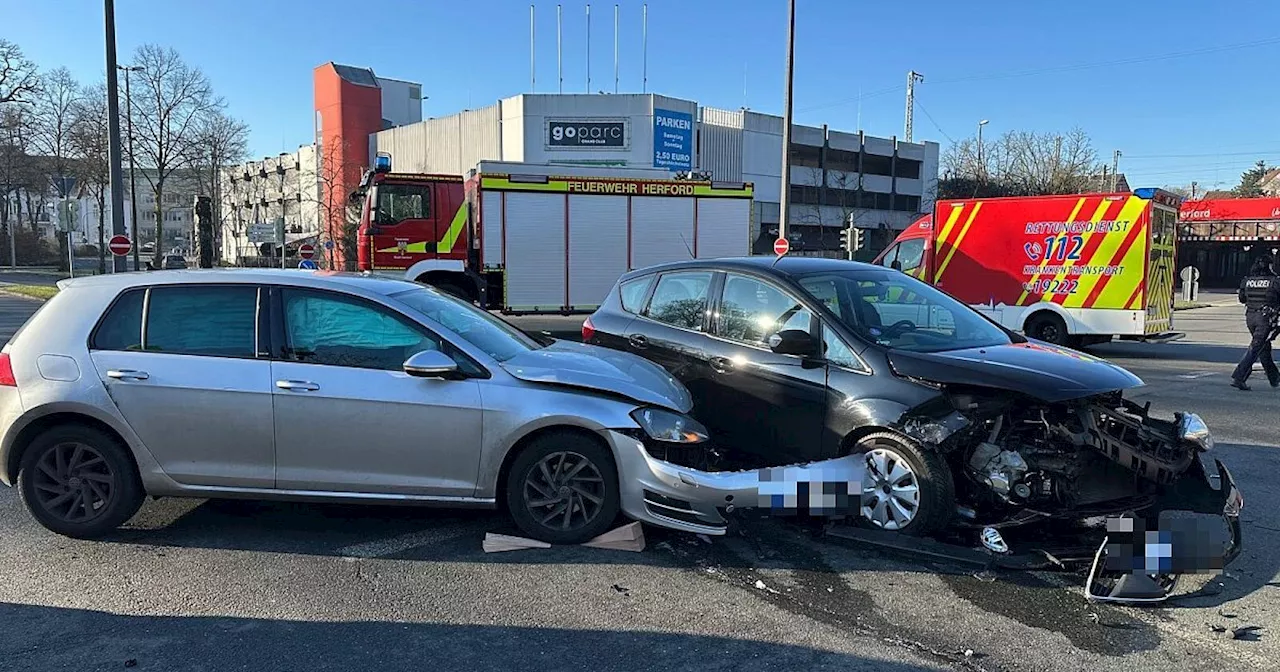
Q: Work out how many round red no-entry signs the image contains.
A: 3